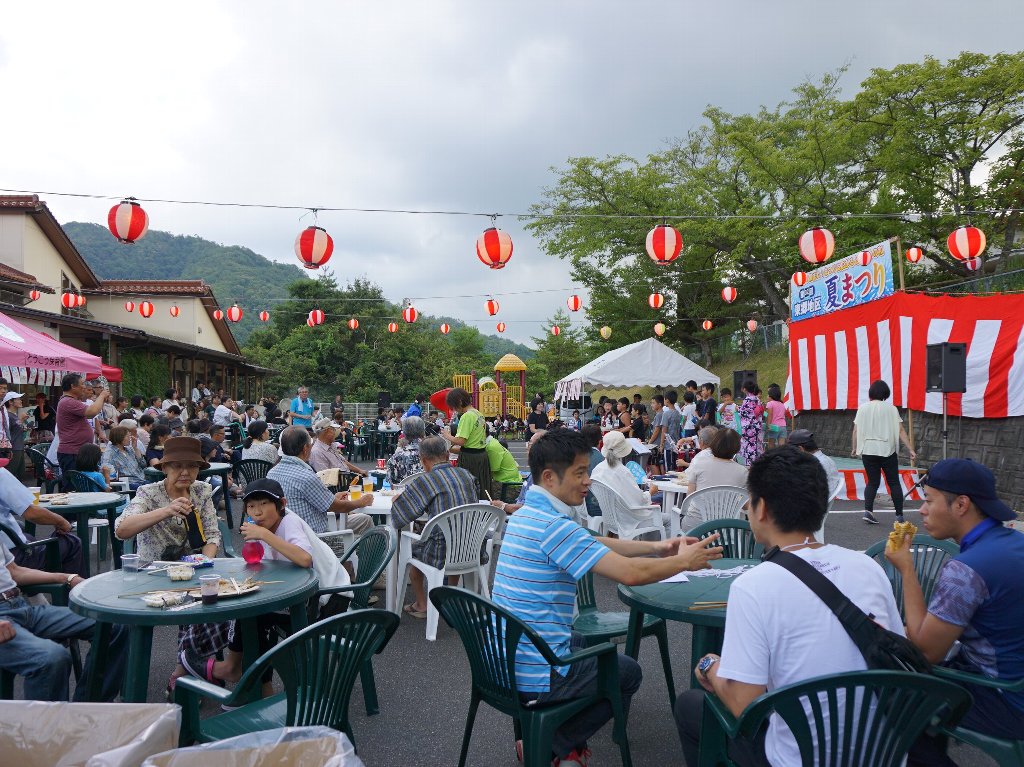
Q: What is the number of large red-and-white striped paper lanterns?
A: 6